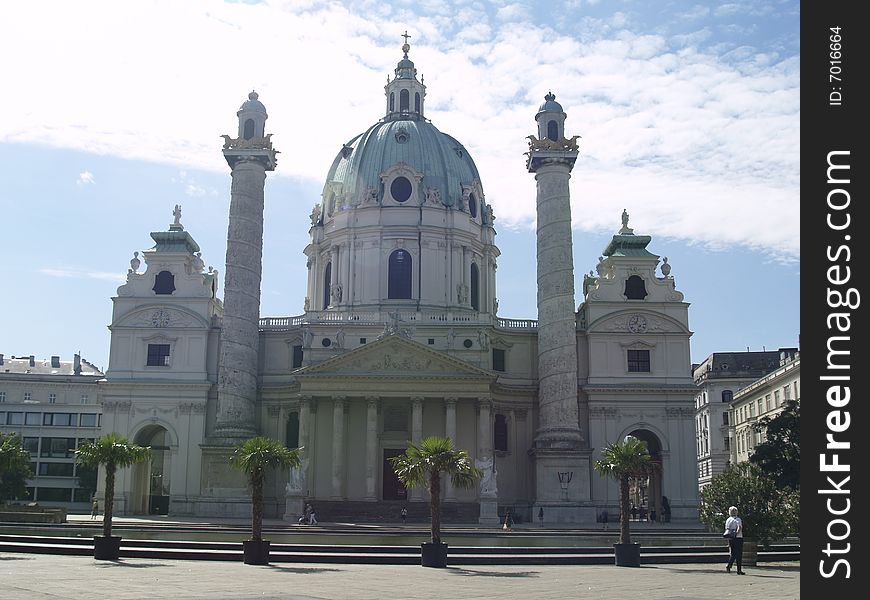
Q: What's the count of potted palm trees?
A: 4